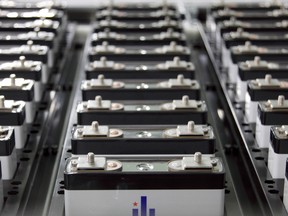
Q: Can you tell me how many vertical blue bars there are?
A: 3